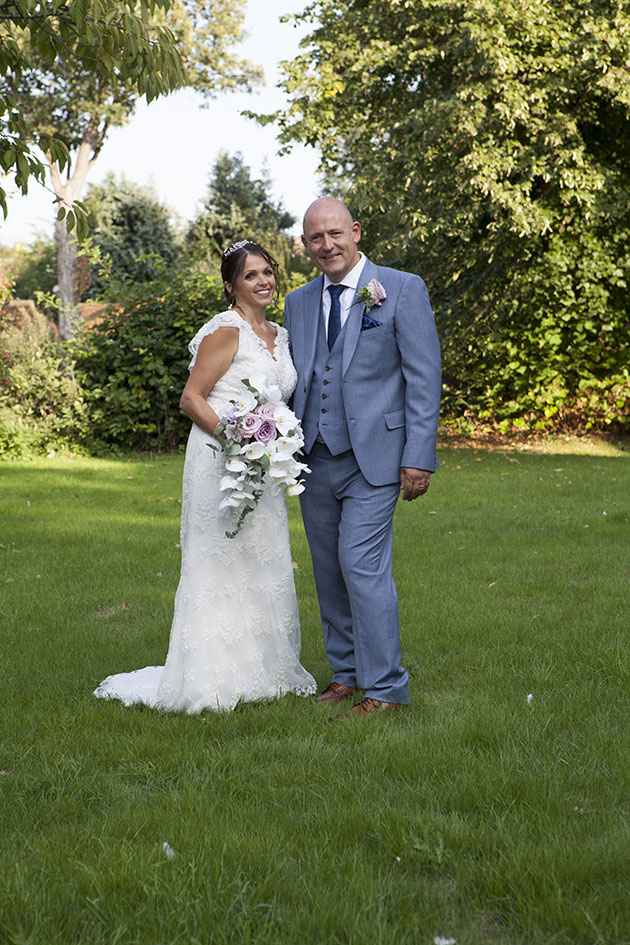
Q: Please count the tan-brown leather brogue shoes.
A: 2